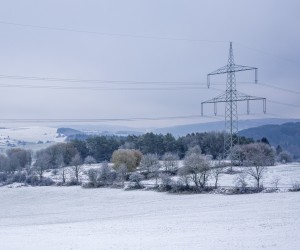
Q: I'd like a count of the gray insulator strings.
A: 6